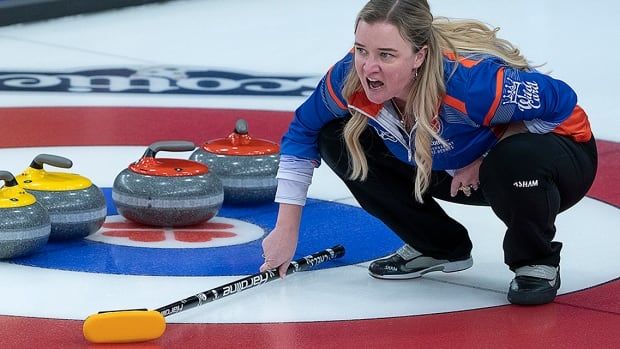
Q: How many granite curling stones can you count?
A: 4